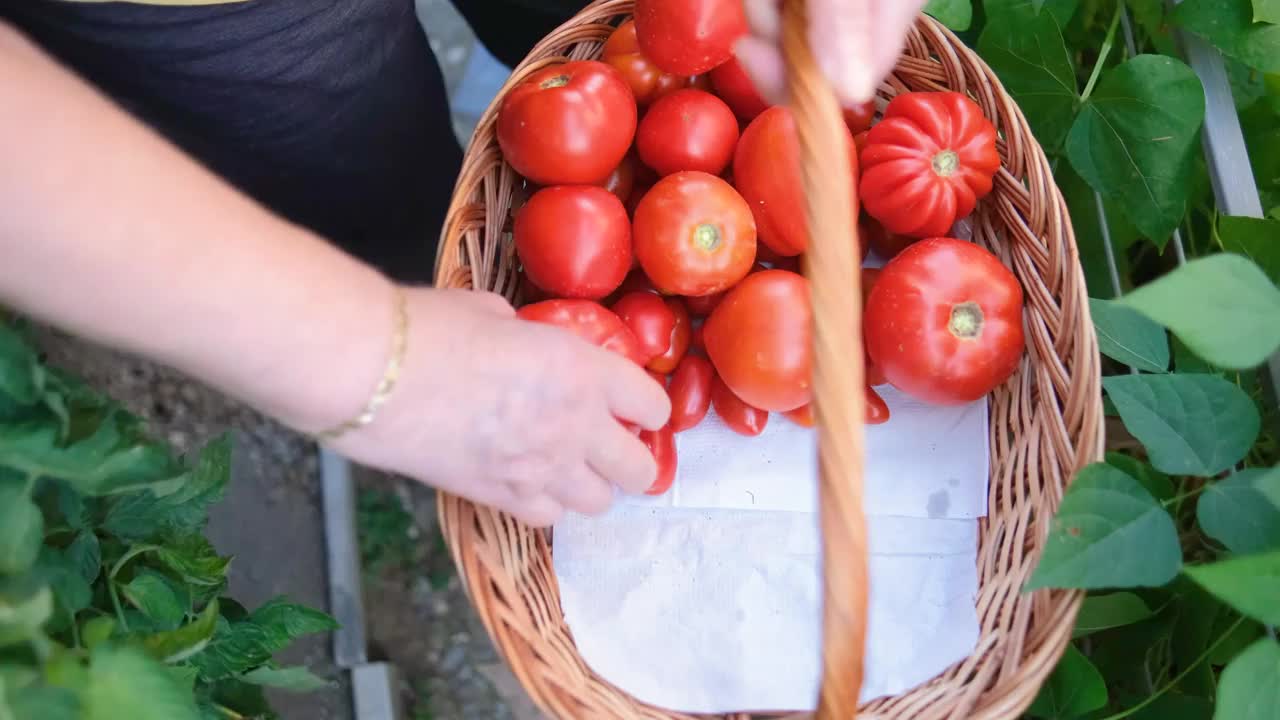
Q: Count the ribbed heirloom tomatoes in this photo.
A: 1